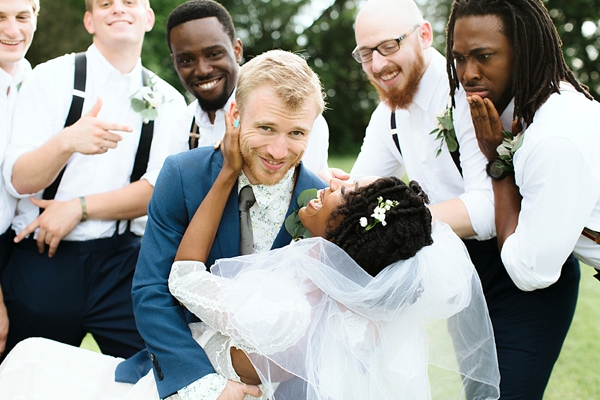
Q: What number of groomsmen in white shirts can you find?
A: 5